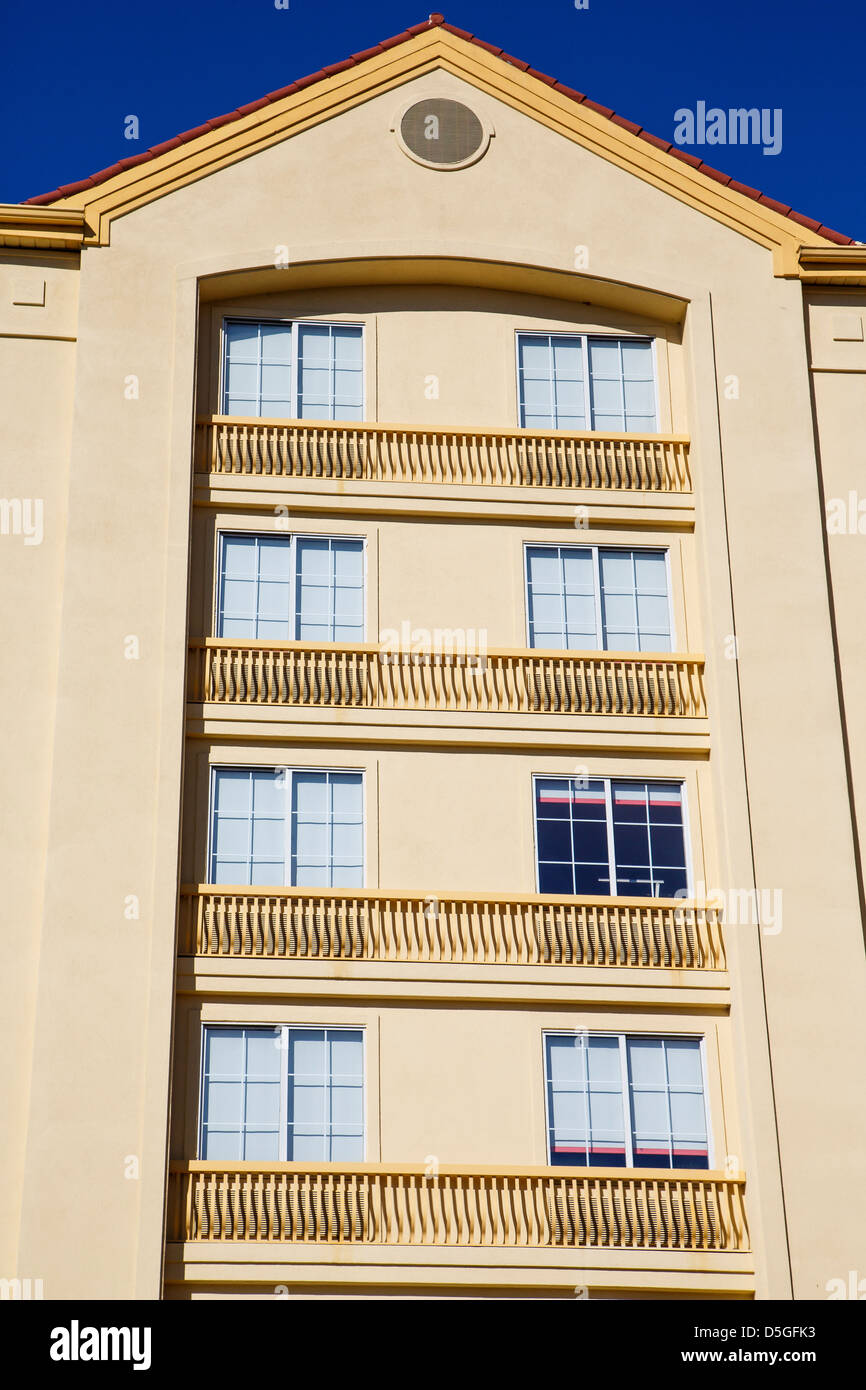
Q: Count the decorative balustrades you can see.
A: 4